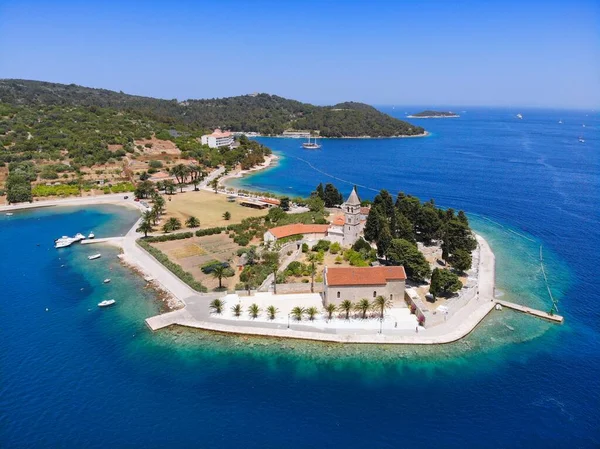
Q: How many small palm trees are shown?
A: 10